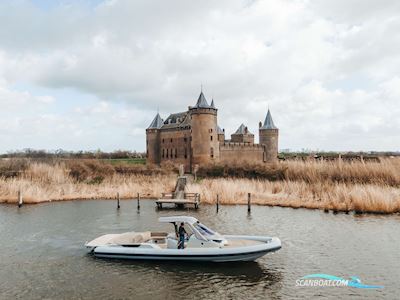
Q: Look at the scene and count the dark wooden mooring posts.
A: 5